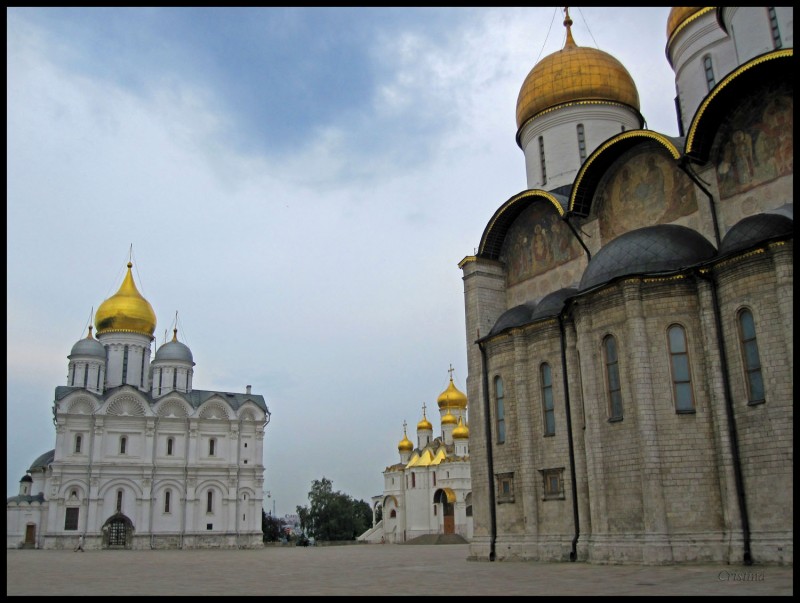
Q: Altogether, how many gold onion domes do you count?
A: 8